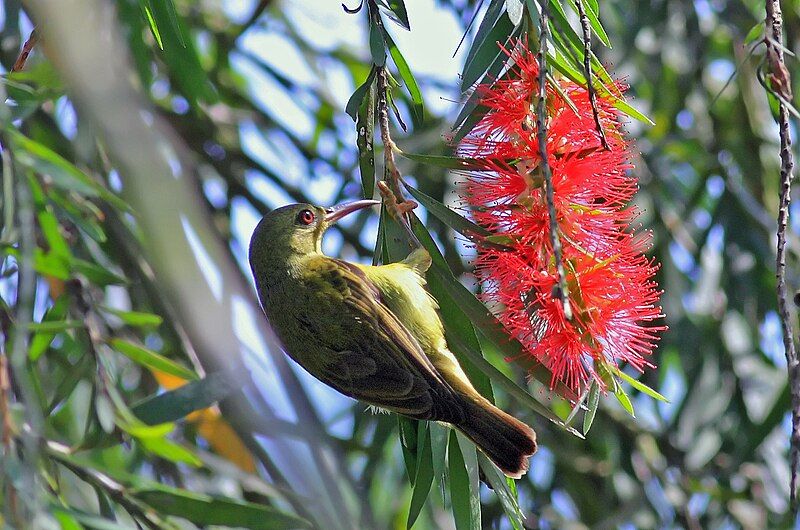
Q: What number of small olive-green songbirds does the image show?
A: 1